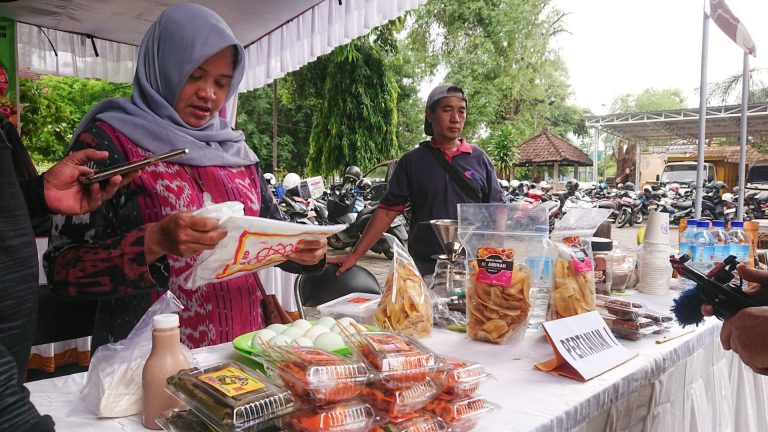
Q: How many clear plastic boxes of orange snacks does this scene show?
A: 7